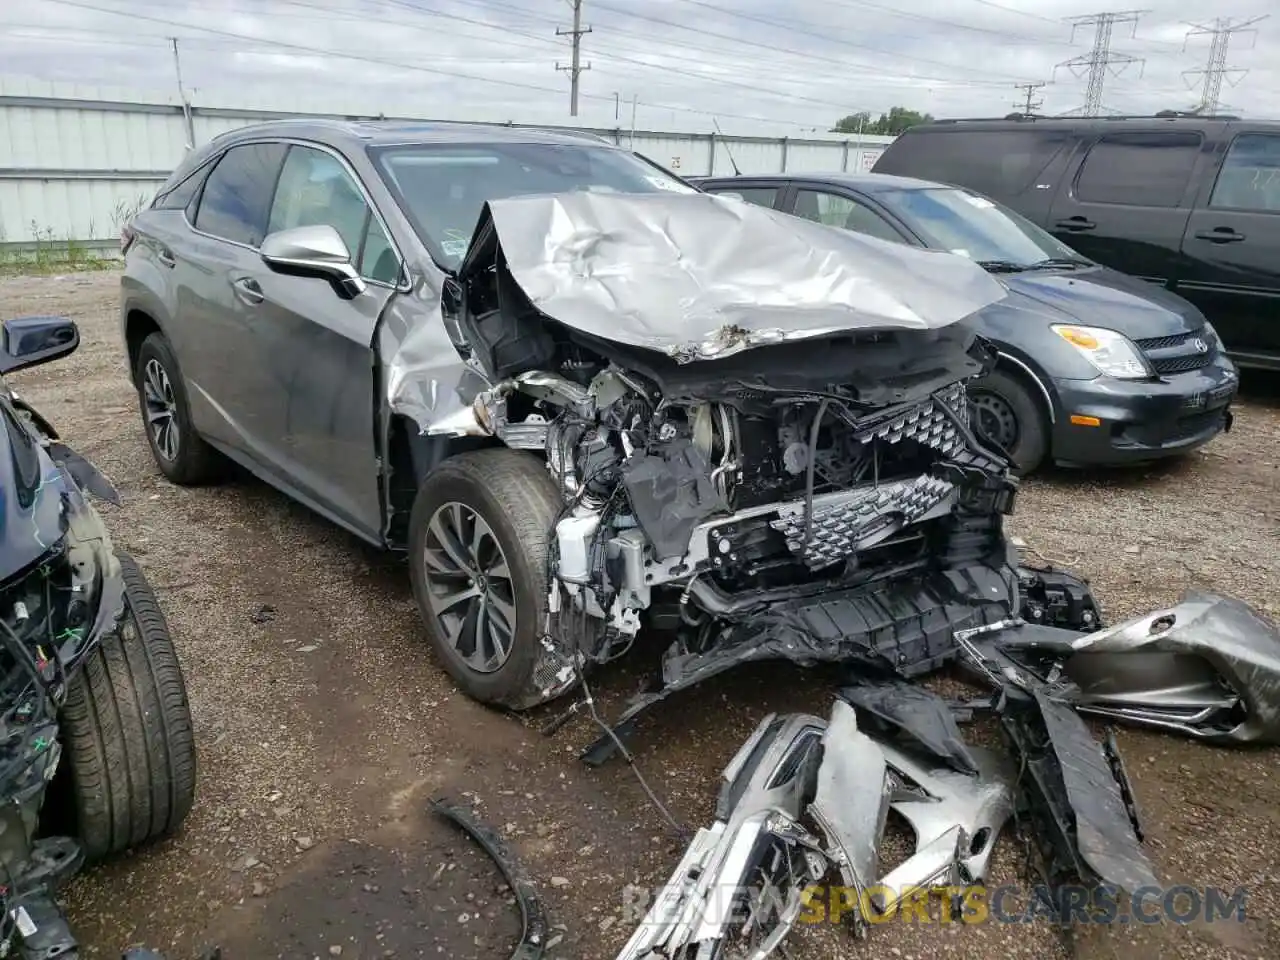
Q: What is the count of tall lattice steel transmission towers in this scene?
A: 2